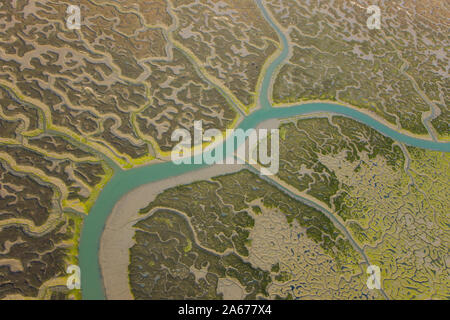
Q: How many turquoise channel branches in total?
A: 3